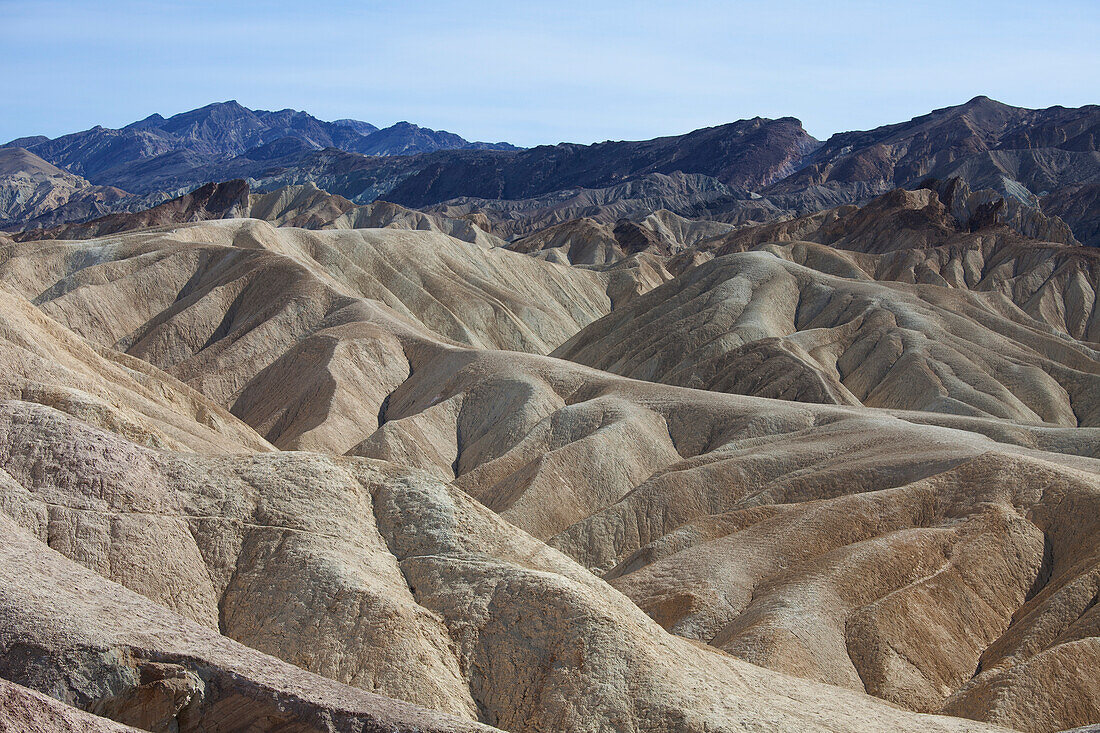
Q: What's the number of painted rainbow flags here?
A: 0